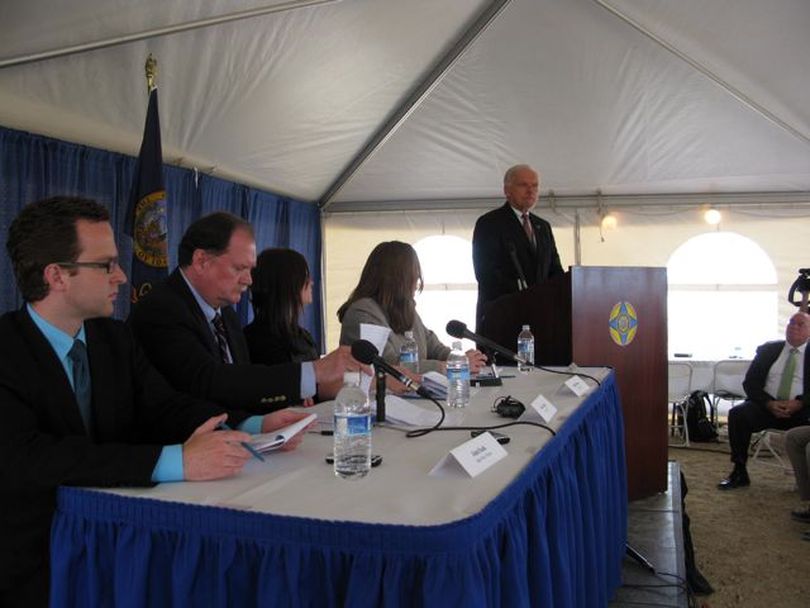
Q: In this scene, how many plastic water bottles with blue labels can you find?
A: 4